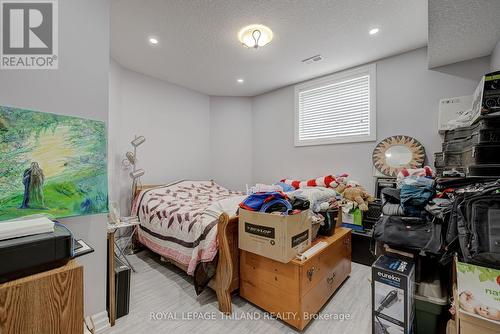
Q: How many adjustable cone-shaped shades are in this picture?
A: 3